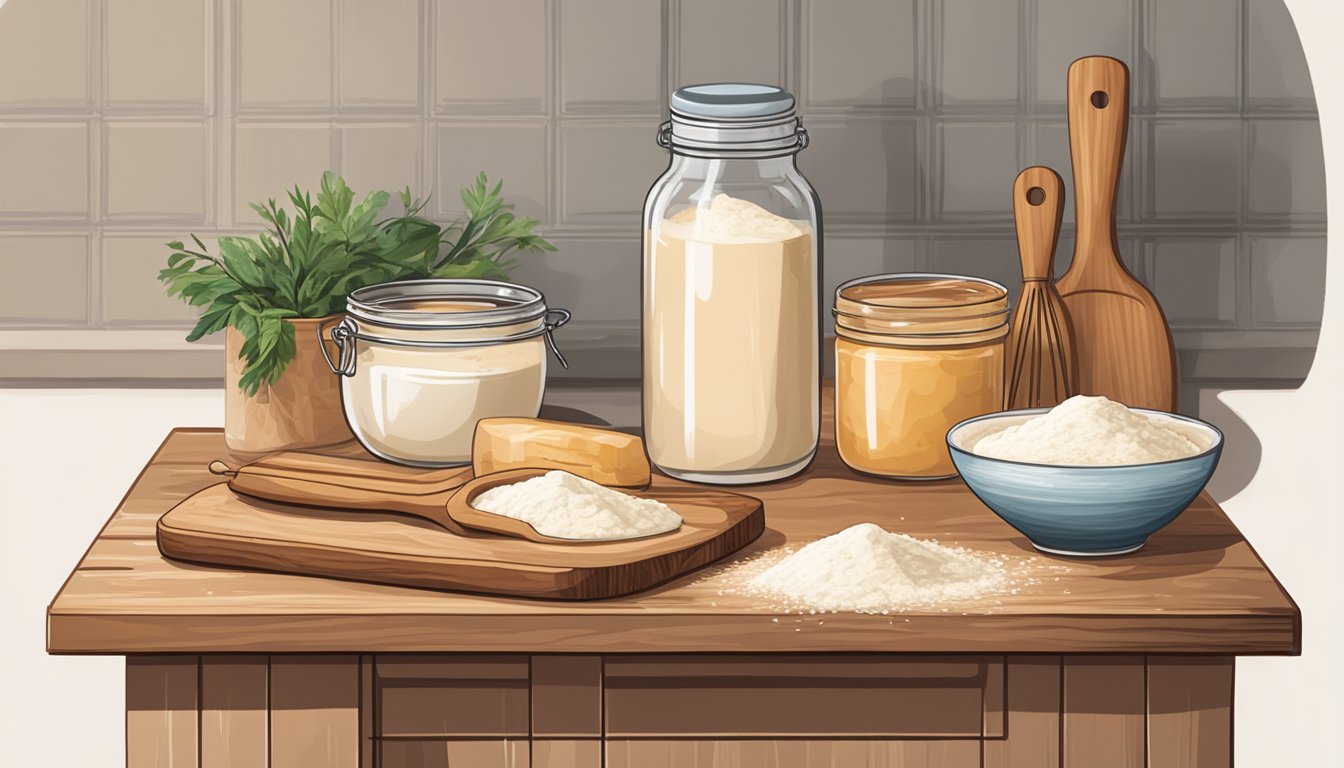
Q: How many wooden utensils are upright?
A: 2